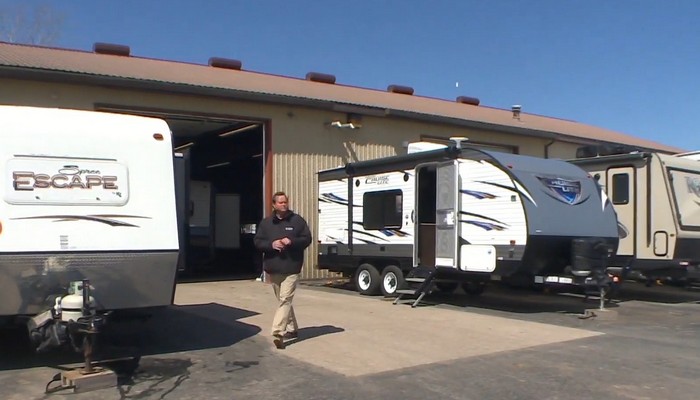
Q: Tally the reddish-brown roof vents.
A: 5